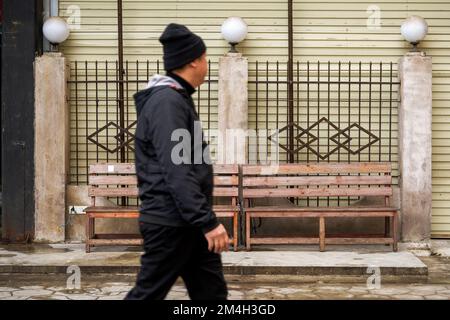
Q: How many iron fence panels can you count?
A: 2